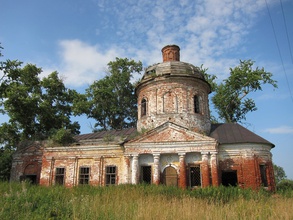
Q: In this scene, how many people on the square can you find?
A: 0